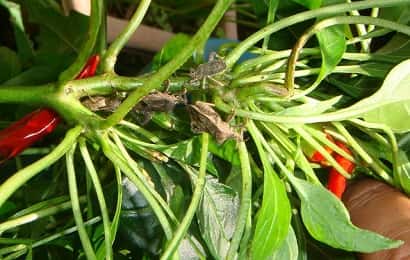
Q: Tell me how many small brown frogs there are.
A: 0